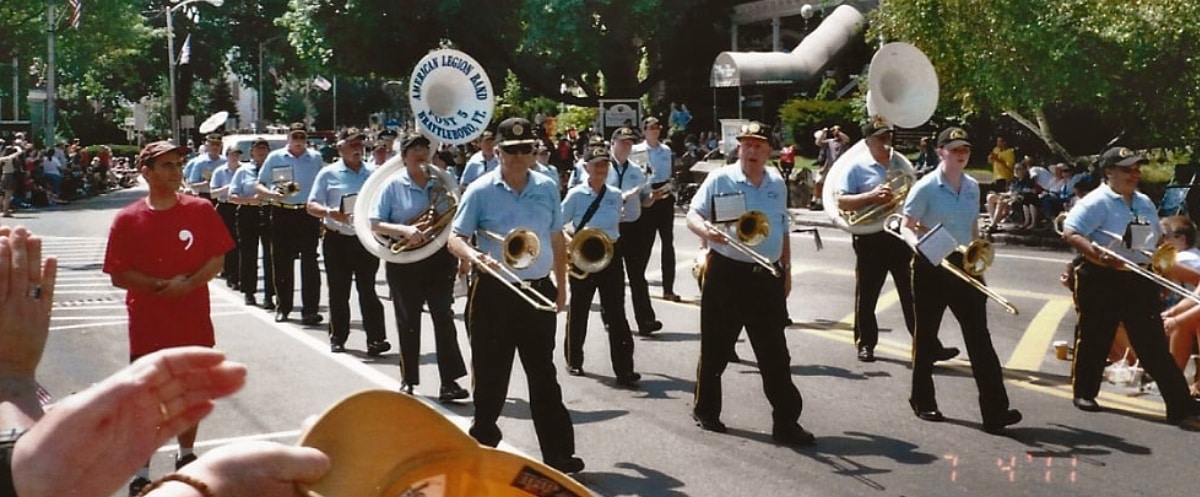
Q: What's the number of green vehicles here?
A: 0